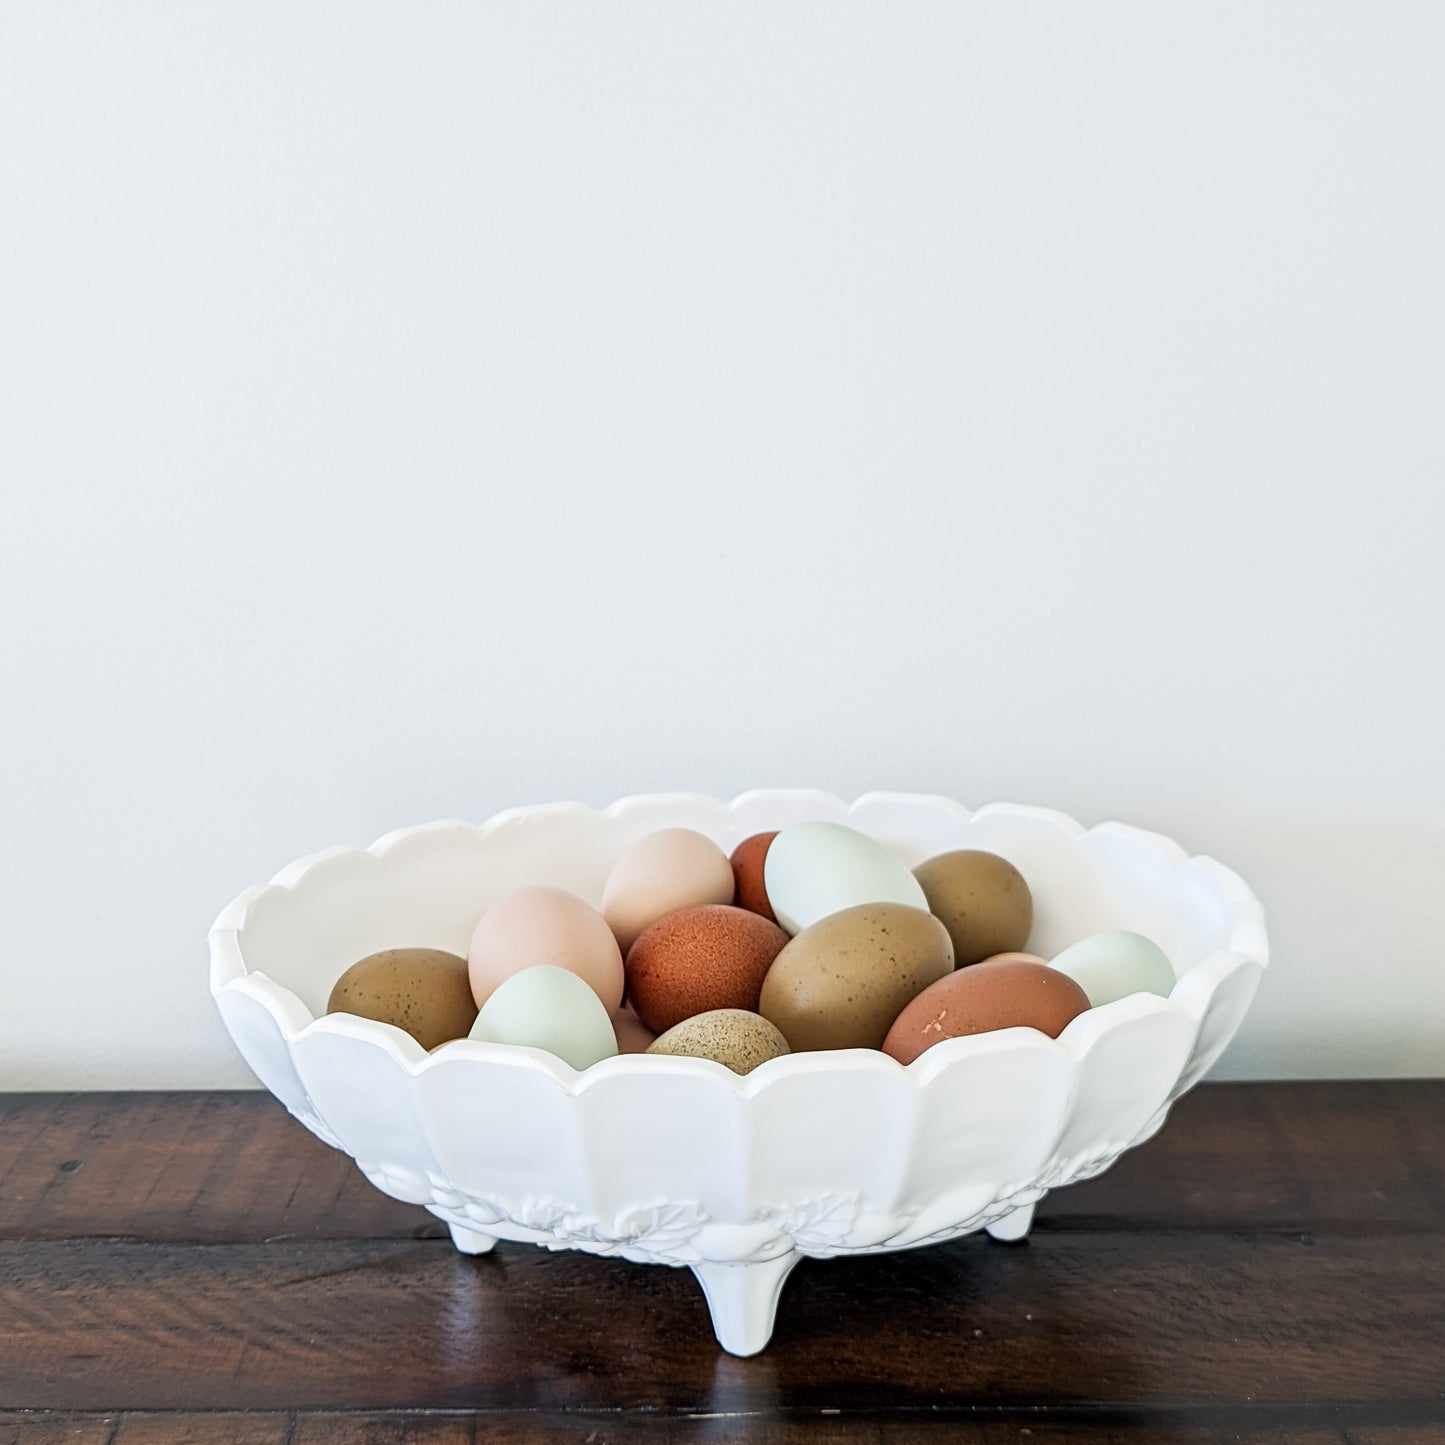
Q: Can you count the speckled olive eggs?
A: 4